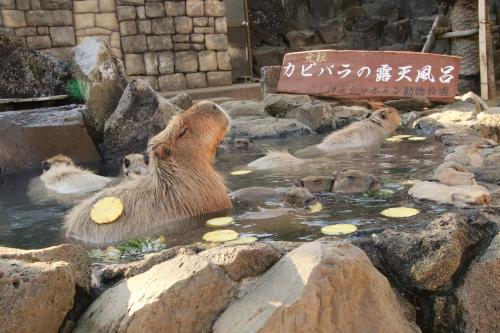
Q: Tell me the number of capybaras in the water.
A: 8